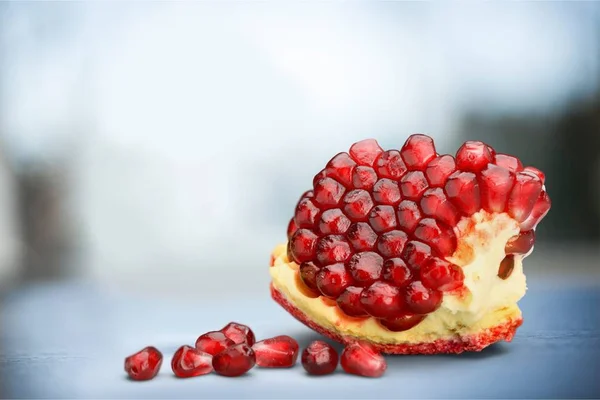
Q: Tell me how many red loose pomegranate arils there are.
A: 8